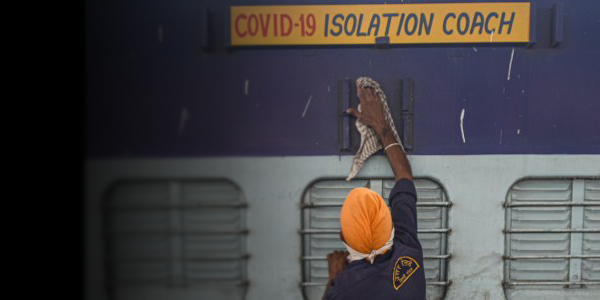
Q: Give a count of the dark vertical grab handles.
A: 2